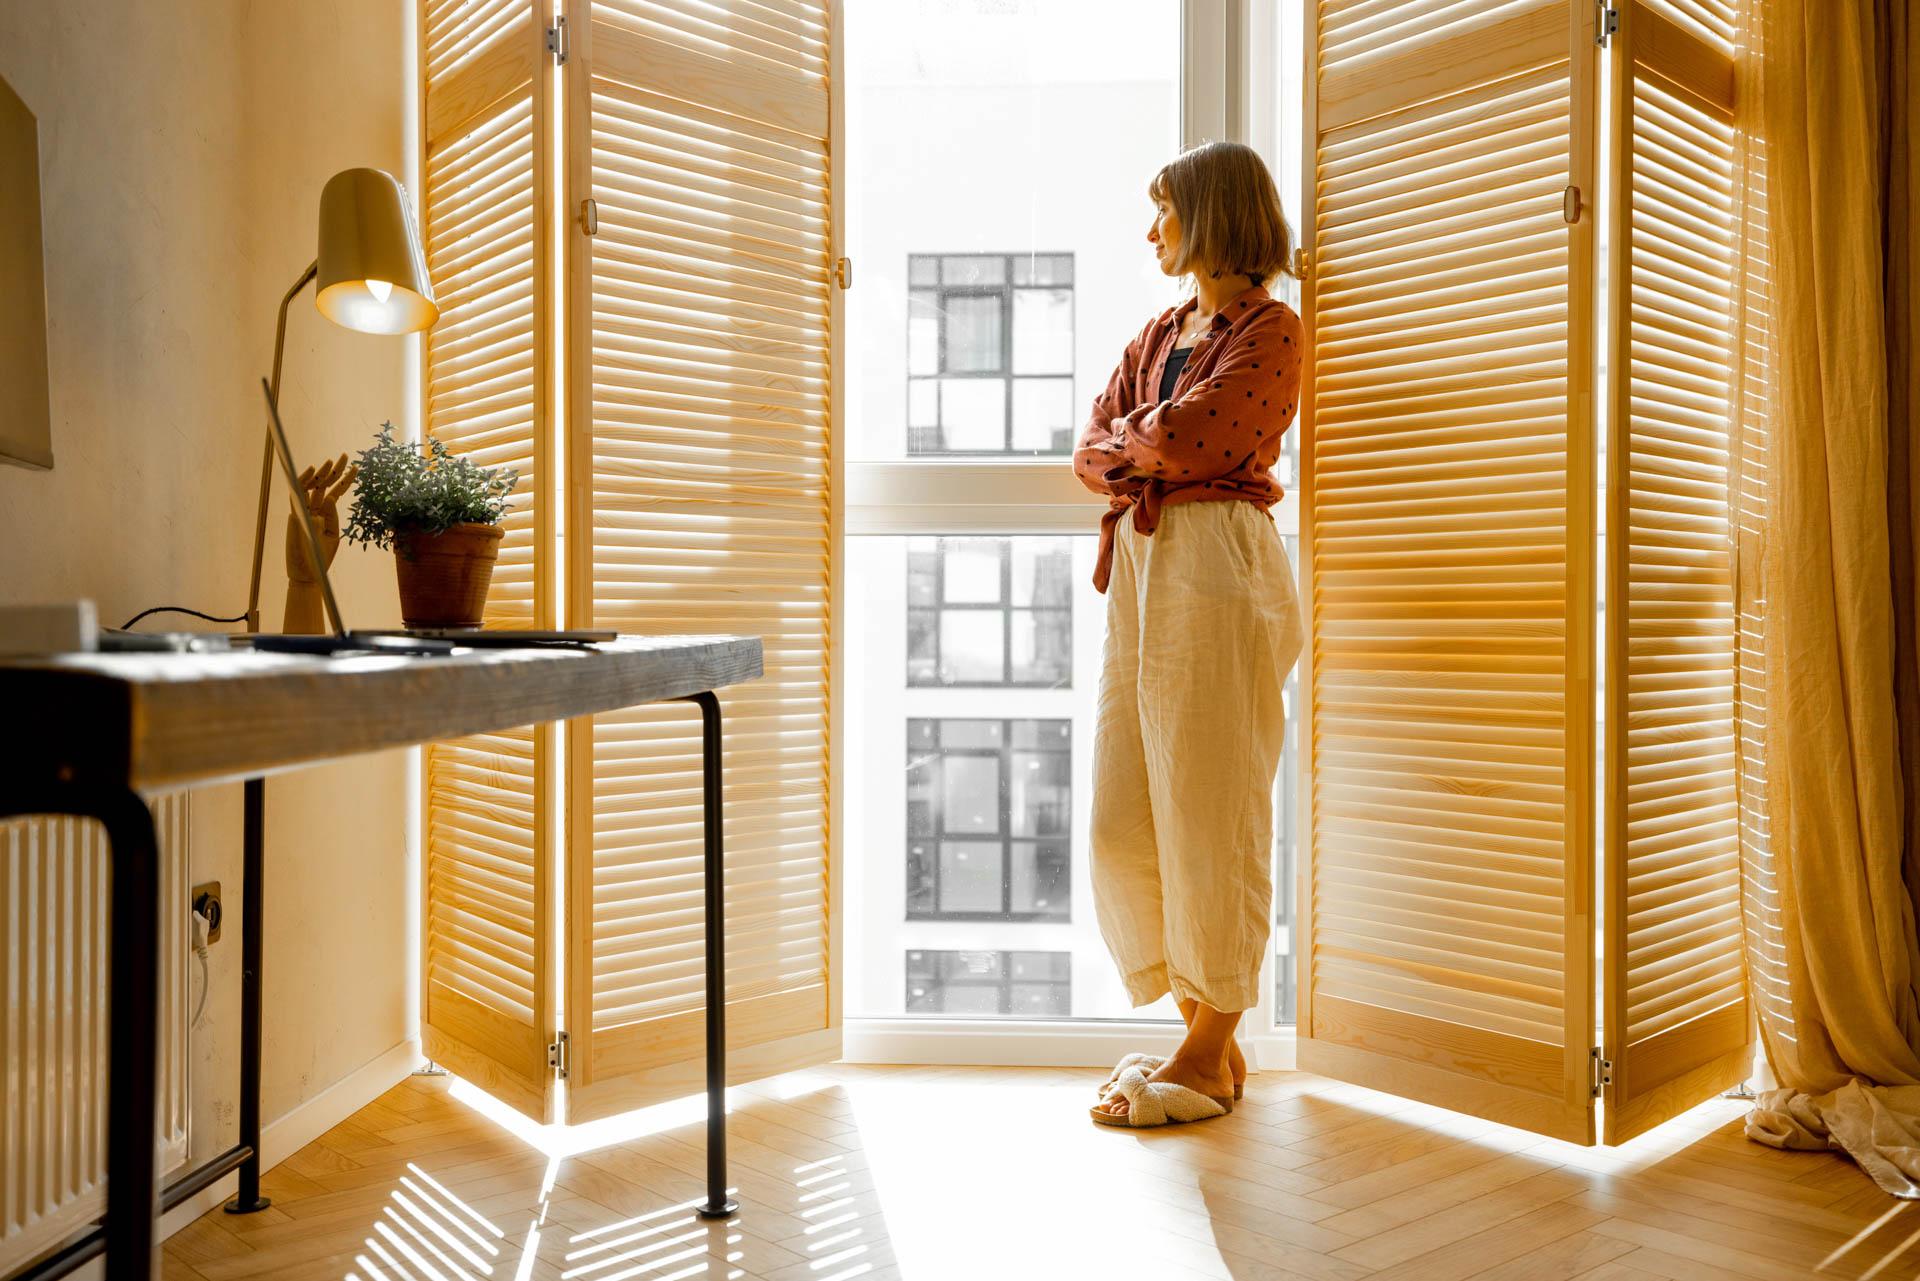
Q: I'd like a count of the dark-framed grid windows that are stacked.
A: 4